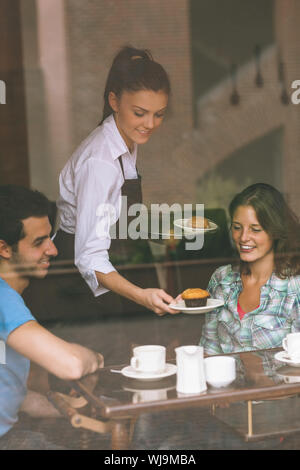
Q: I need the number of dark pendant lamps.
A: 3